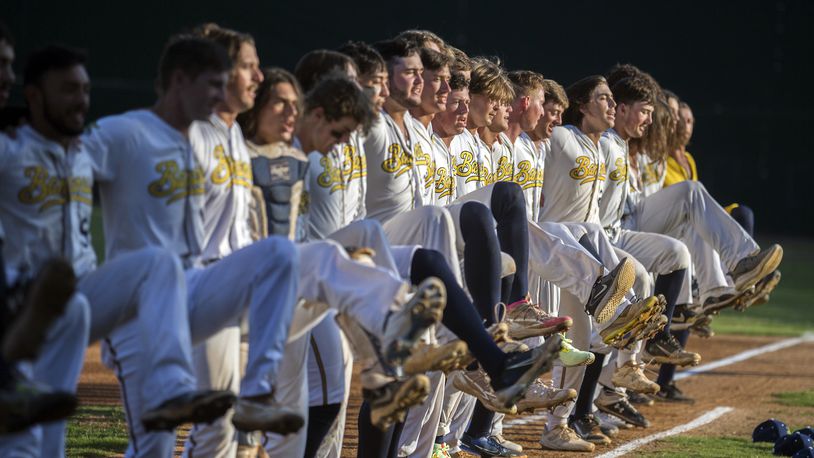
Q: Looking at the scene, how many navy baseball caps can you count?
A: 4